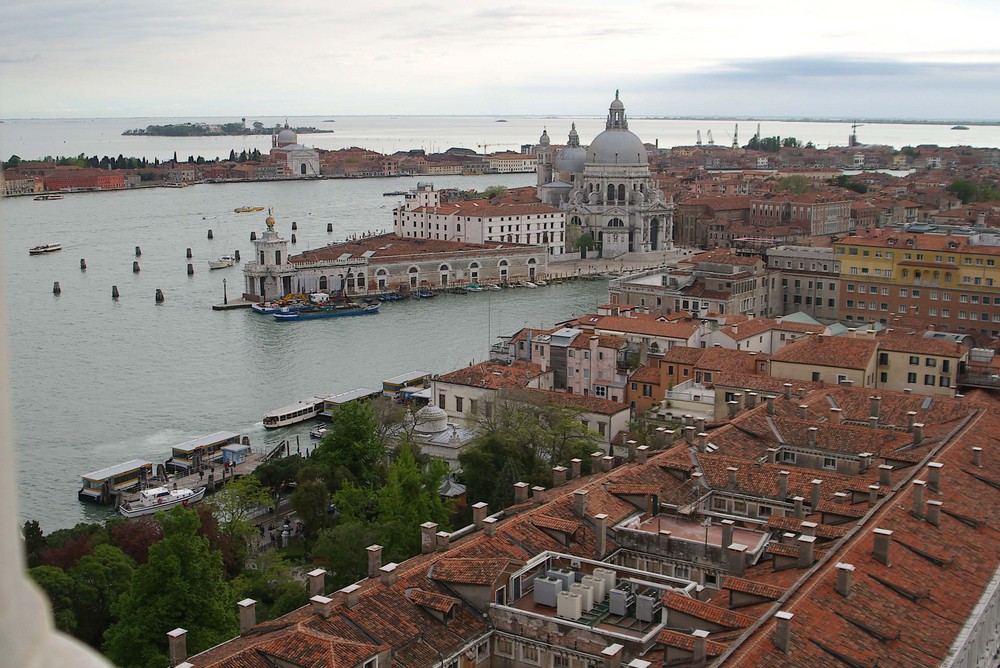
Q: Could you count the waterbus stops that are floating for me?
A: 4